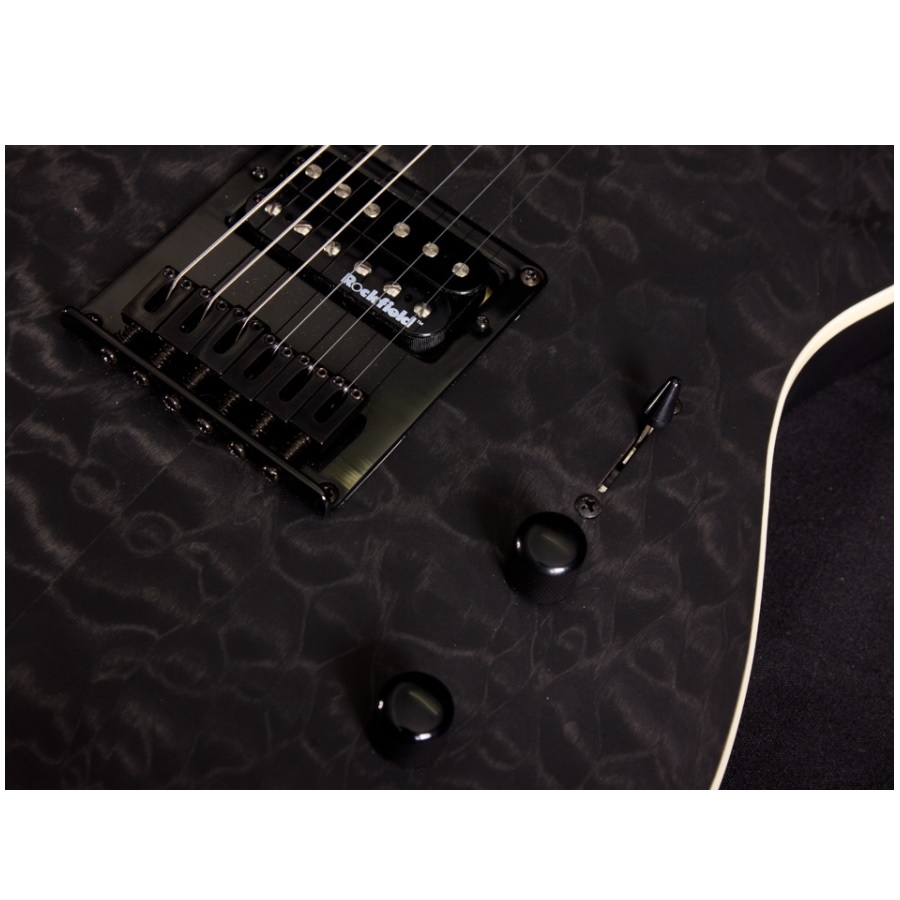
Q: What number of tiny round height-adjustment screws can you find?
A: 12